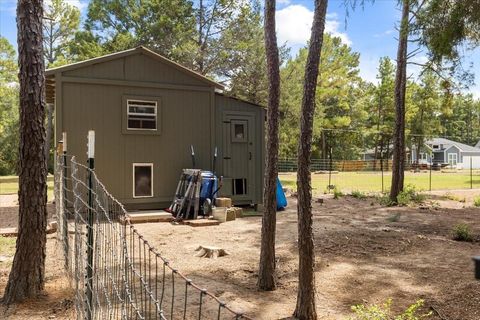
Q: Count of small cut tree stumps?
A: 1